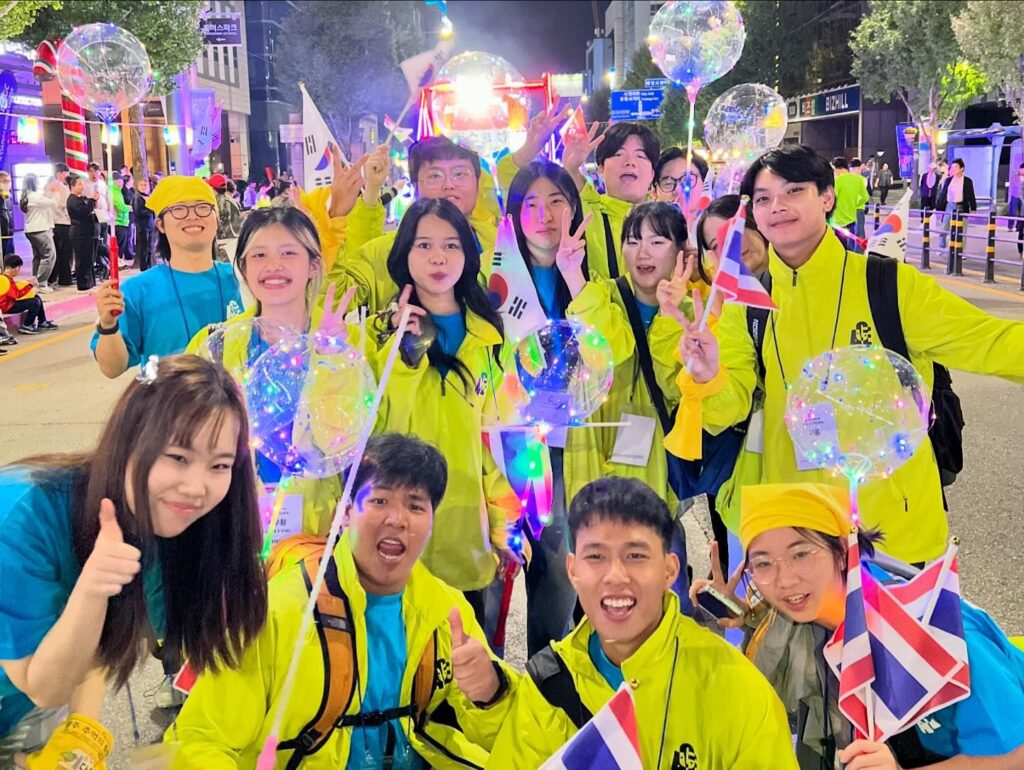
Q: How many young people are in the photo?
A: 14